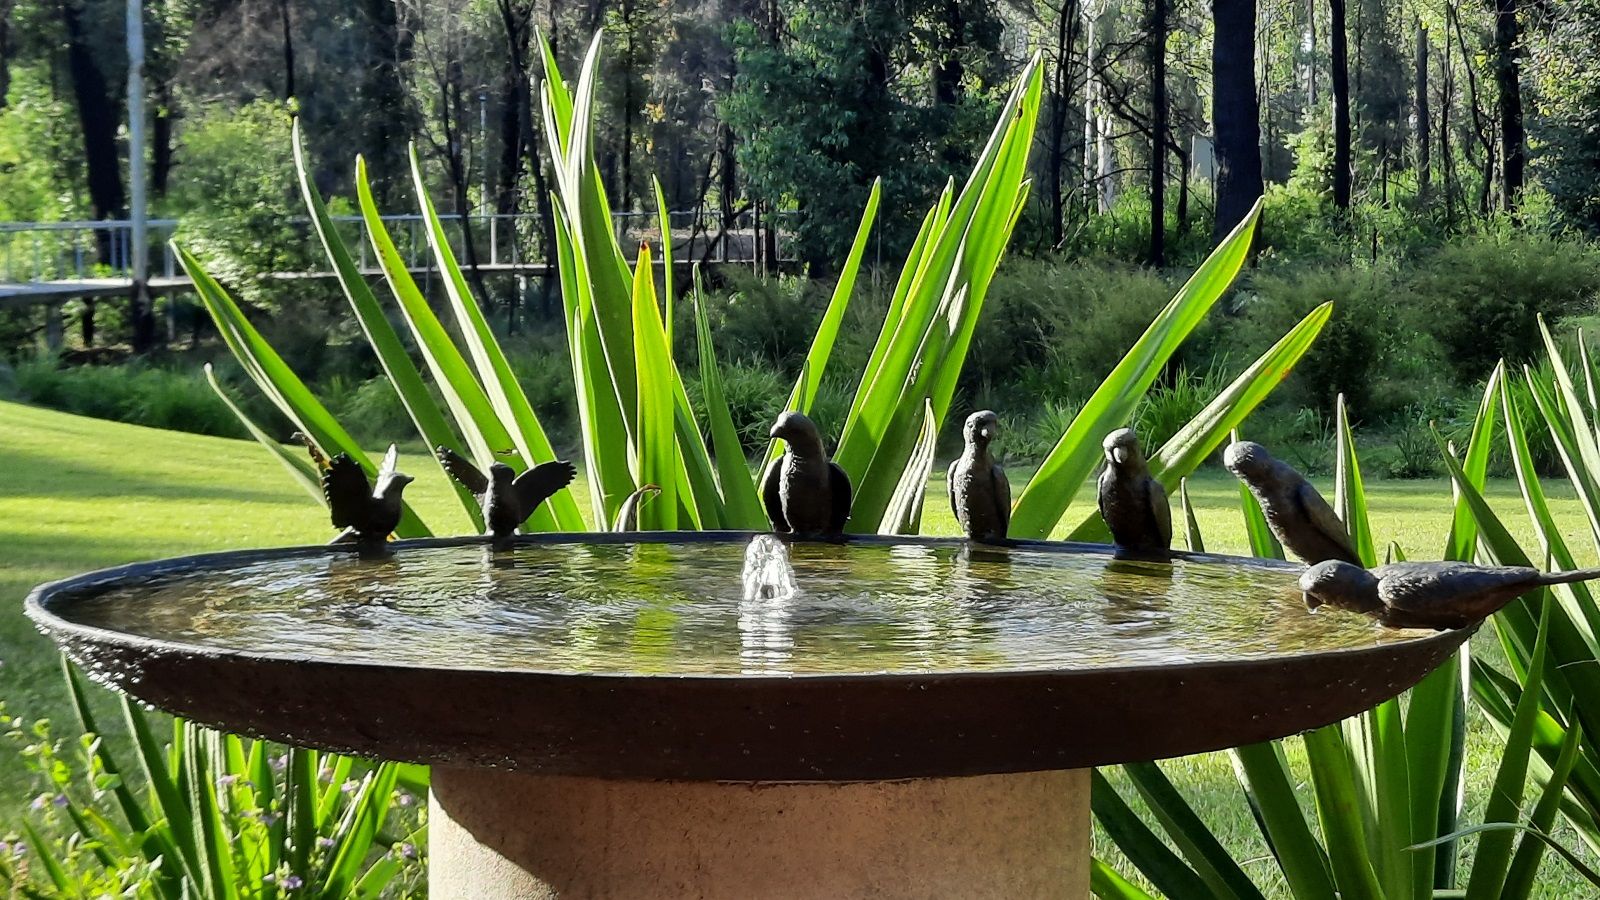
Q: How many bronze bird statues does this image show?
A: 7